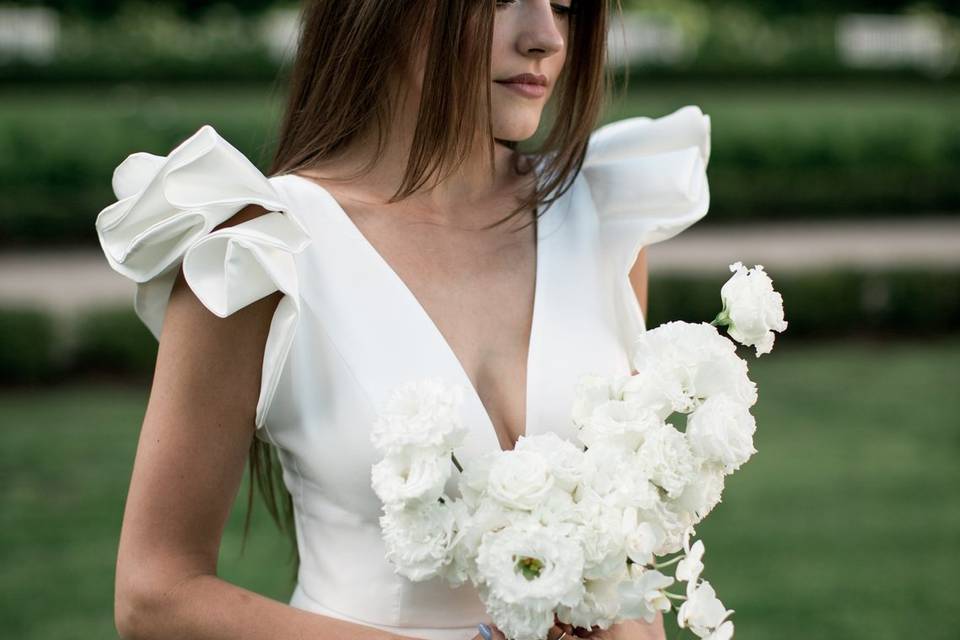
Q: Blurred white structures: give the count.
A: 4